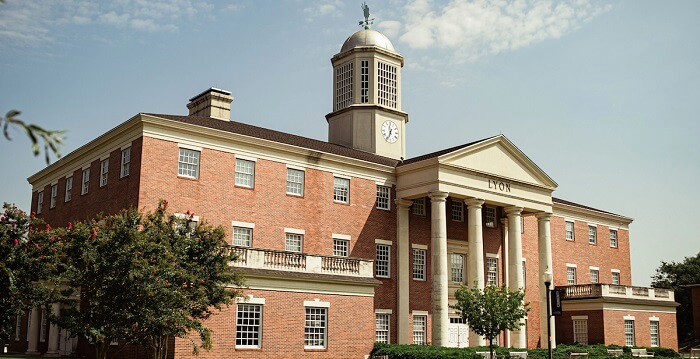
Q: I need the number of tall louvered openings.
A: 3